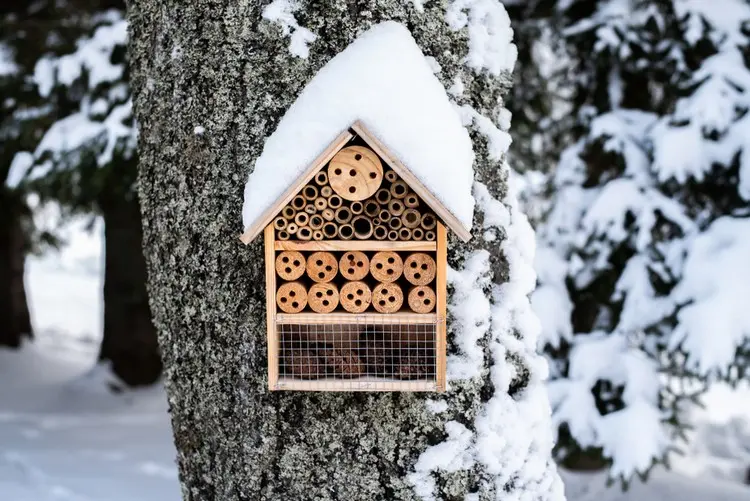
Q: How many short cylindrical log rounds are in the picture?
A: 11